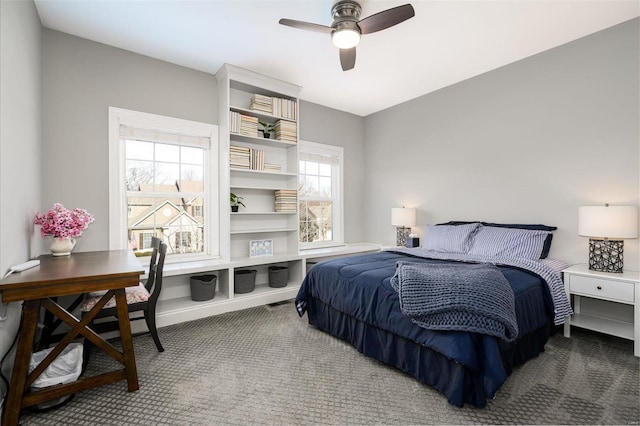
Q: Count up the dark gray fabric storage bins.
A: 3